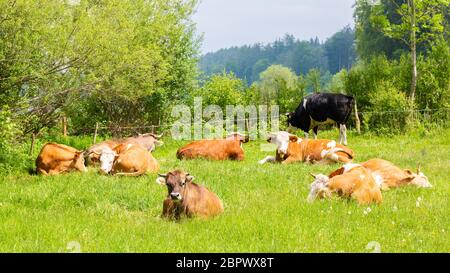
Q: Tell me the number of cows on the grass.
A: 9